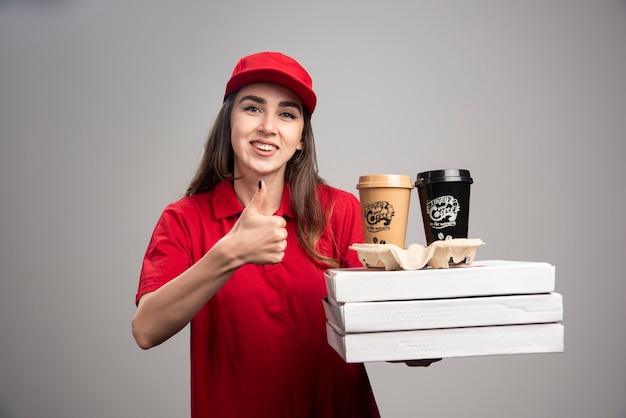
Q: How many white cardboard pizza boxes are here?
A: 3